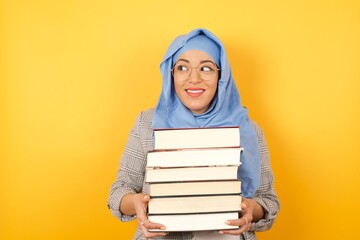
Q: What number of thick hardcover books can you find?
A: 6